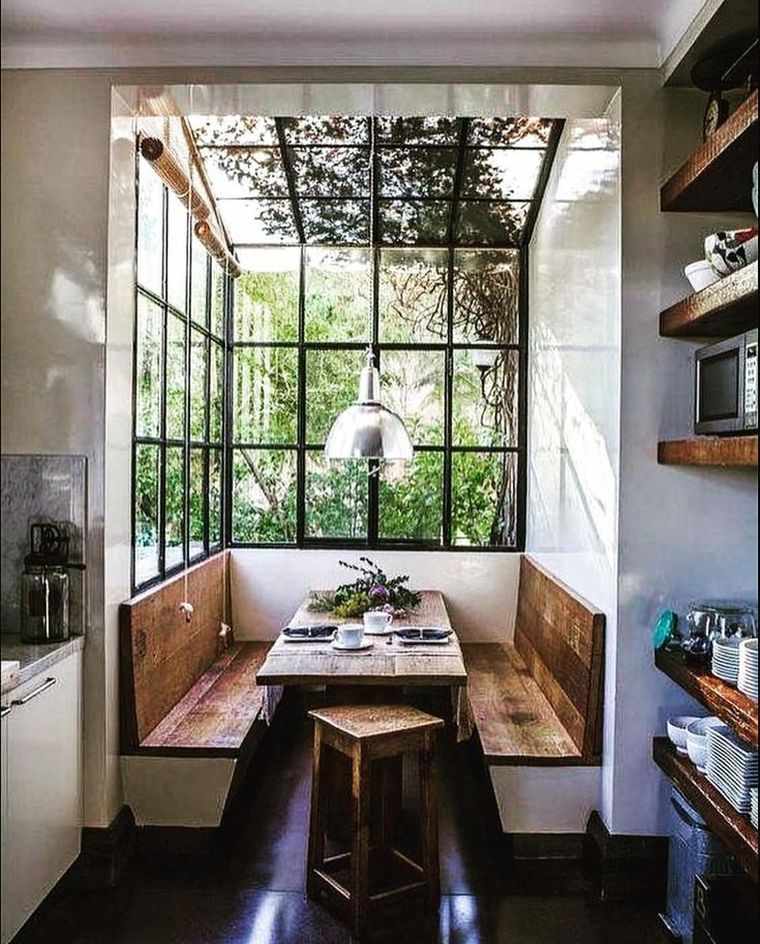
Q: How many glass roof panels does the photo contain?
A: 12